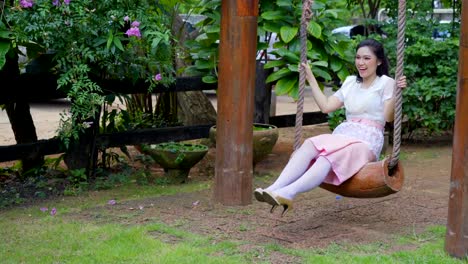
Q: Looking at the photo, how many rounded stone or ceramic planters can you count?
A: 2